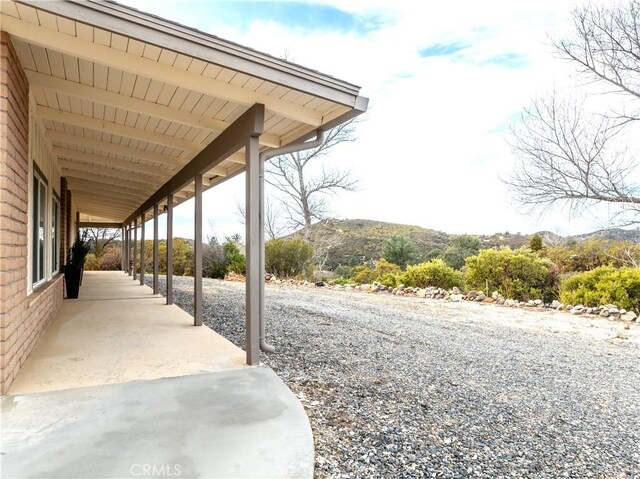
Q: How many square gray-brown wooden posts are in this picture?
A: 9